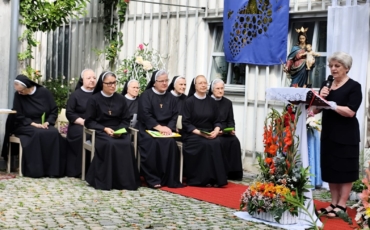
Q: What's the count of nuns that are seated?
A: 8